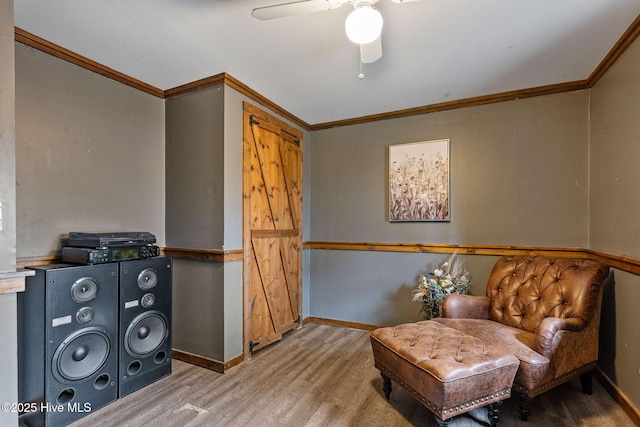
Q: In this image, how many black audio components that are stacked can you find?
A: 2